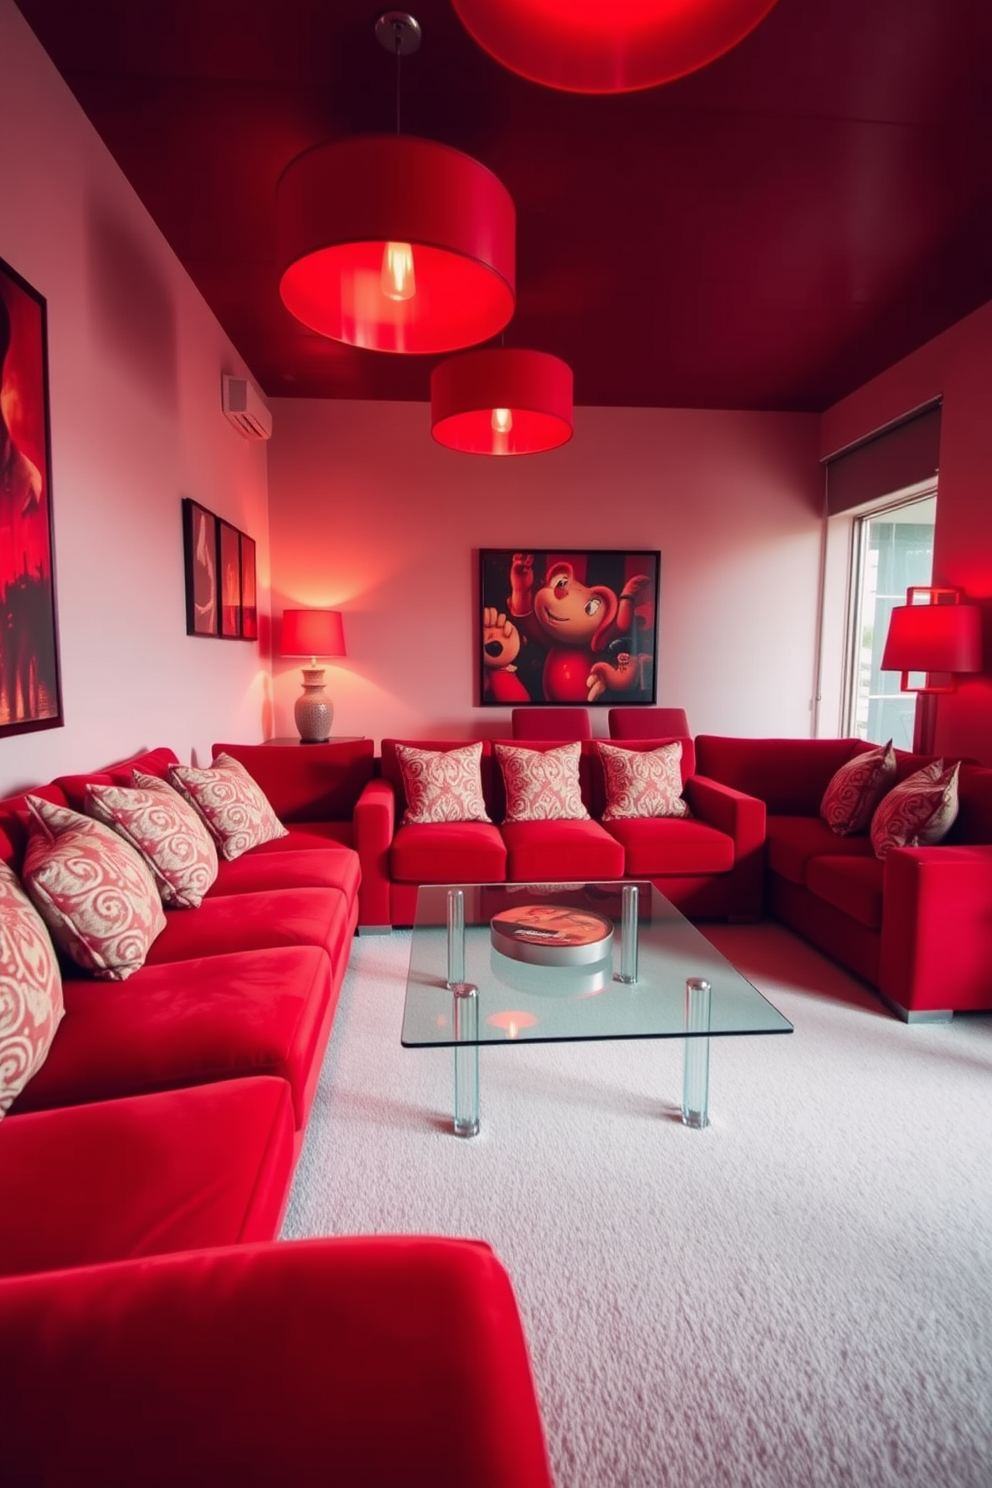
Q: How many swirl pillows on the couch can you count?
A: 9